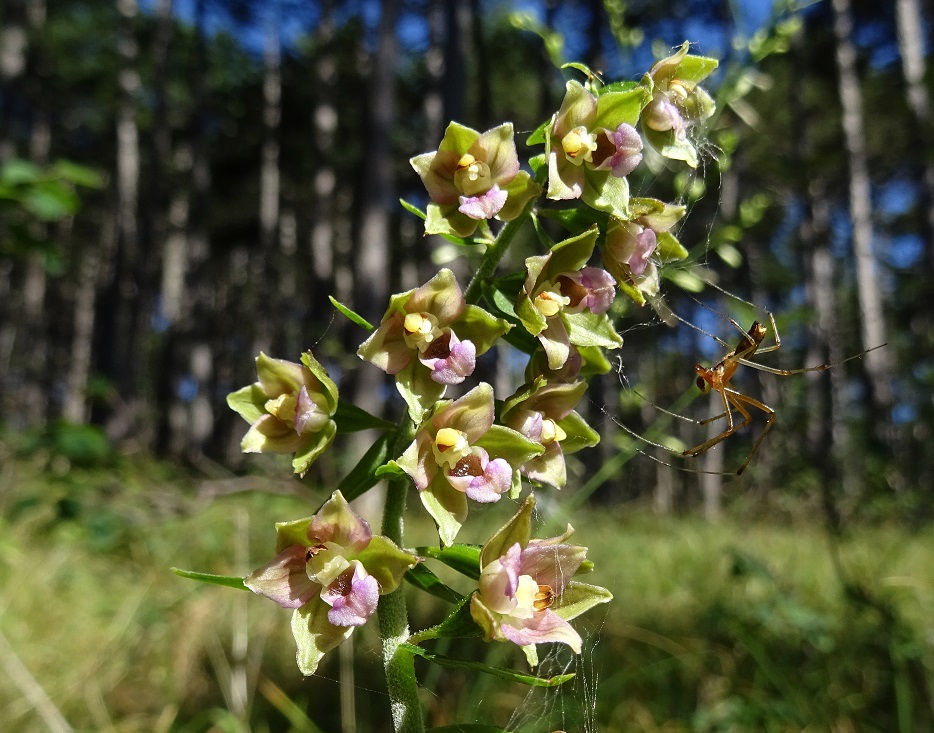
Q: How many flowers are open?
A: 11